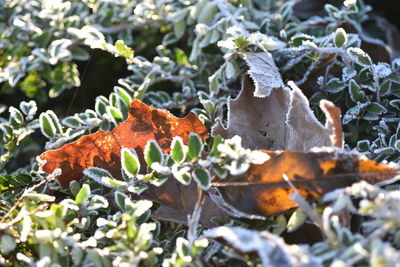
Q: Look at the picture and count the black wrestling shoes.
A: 0